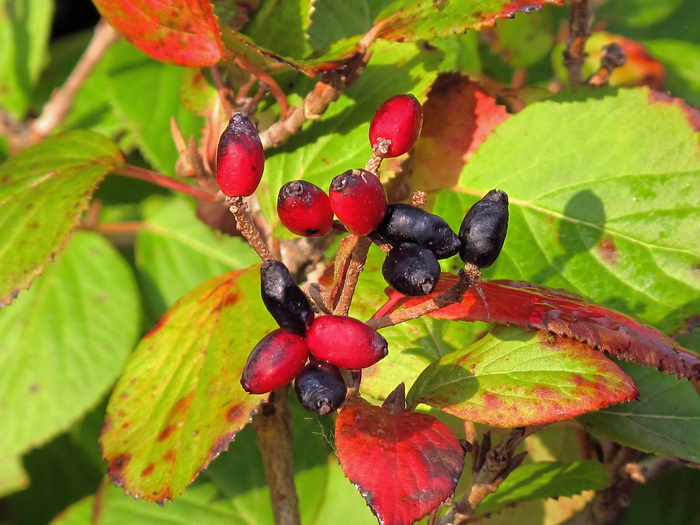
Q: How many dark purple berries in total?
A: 5